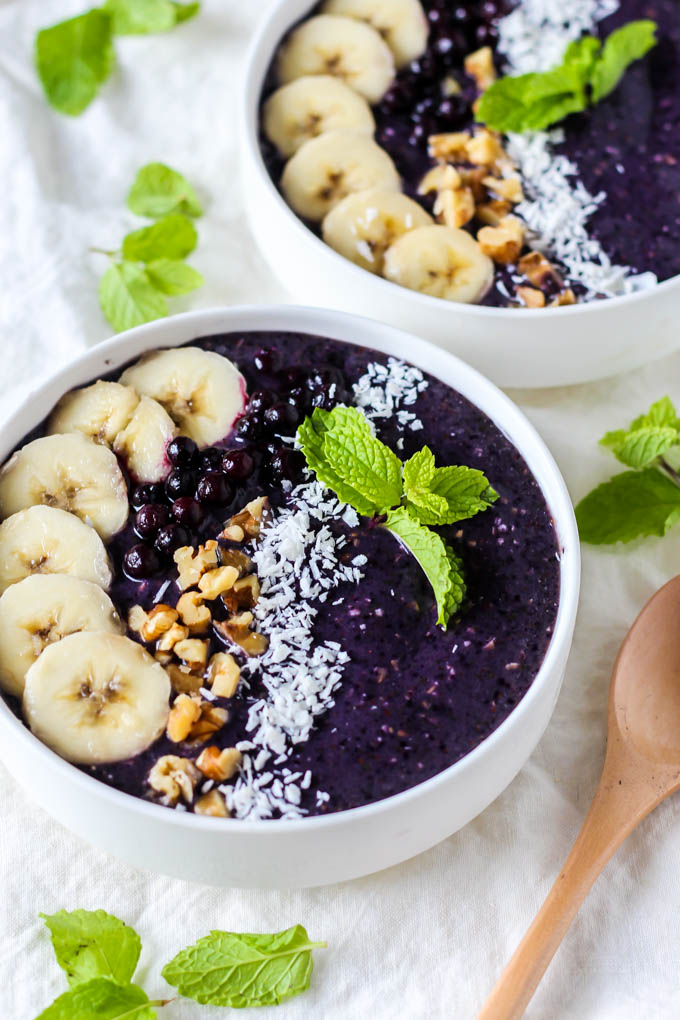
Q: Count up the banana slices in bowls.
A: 12